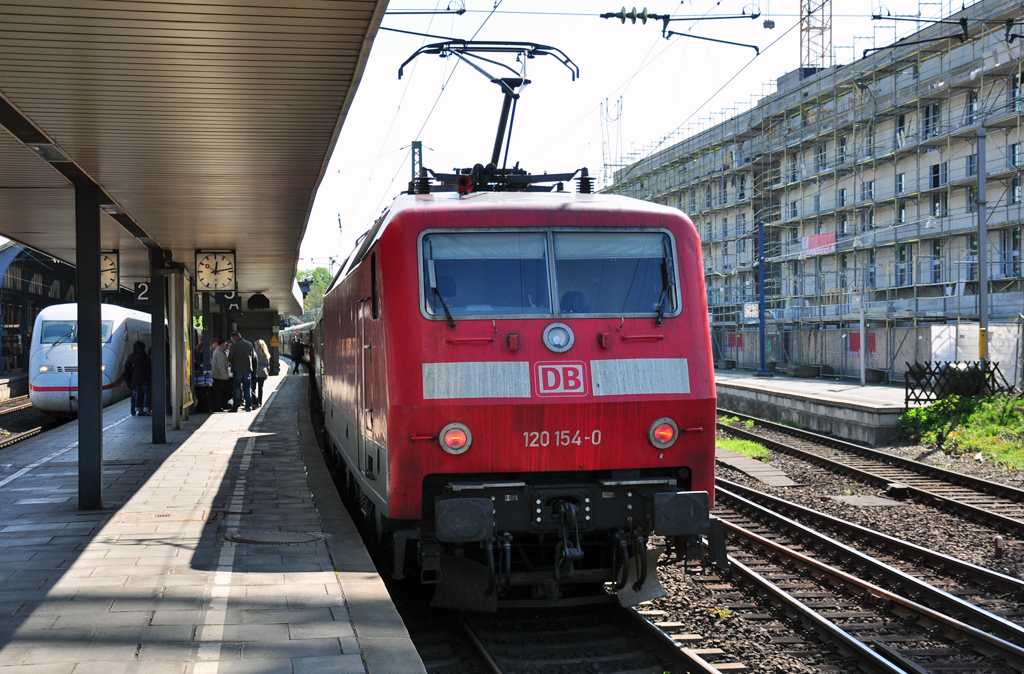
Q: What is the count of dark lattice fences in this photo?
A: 1